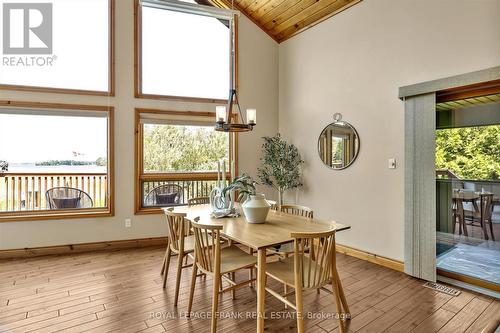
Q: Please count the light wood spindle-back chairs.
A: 6